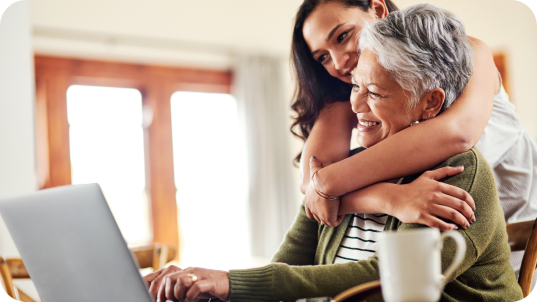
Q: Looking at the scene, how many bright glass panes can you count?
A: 2